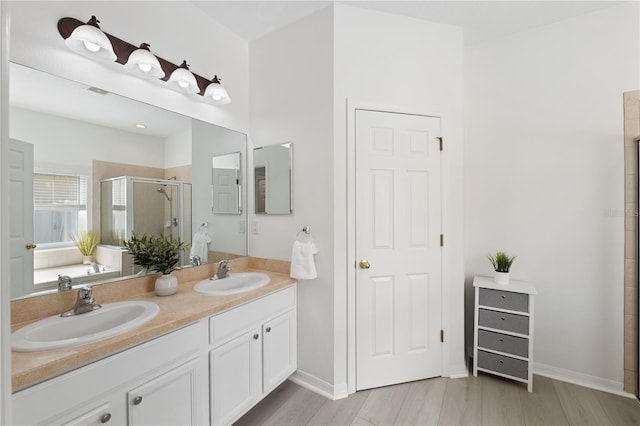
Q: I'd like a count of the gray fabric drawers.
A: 4